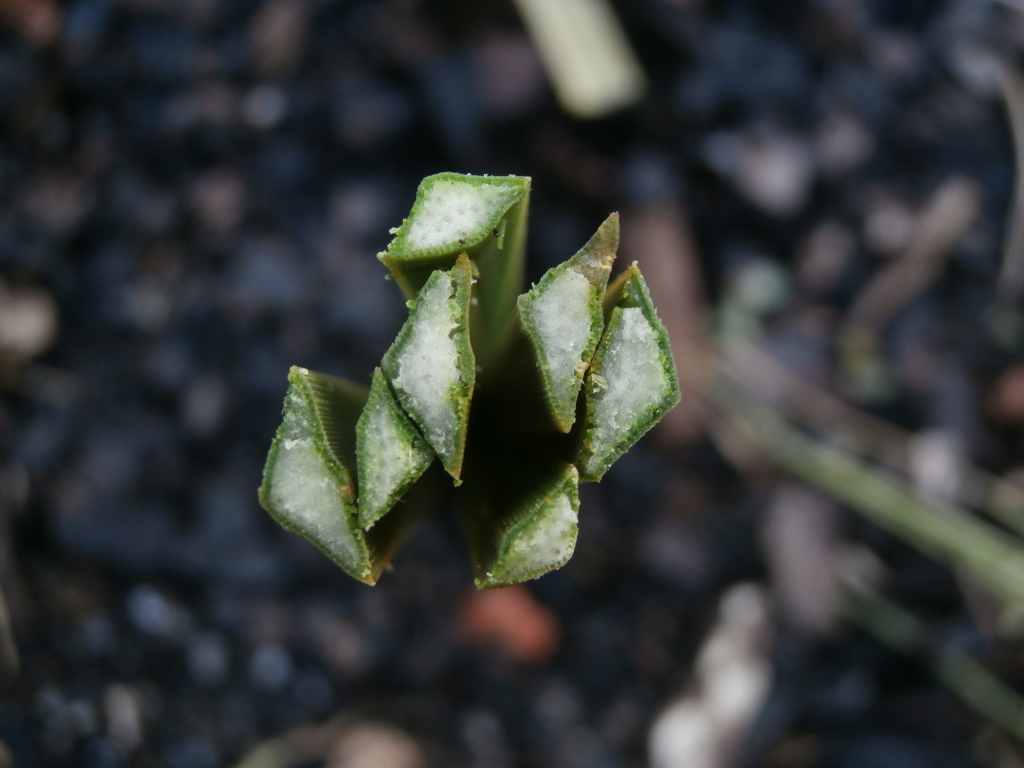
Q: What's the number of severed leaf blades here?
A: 7